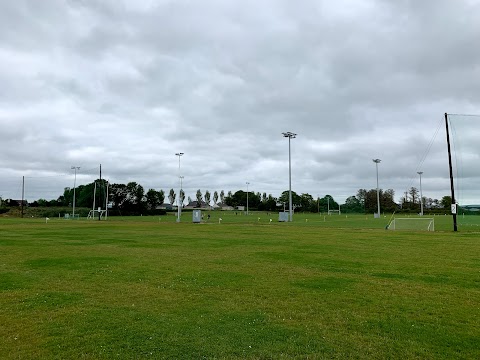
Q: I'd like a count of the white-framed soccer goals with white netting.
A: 1